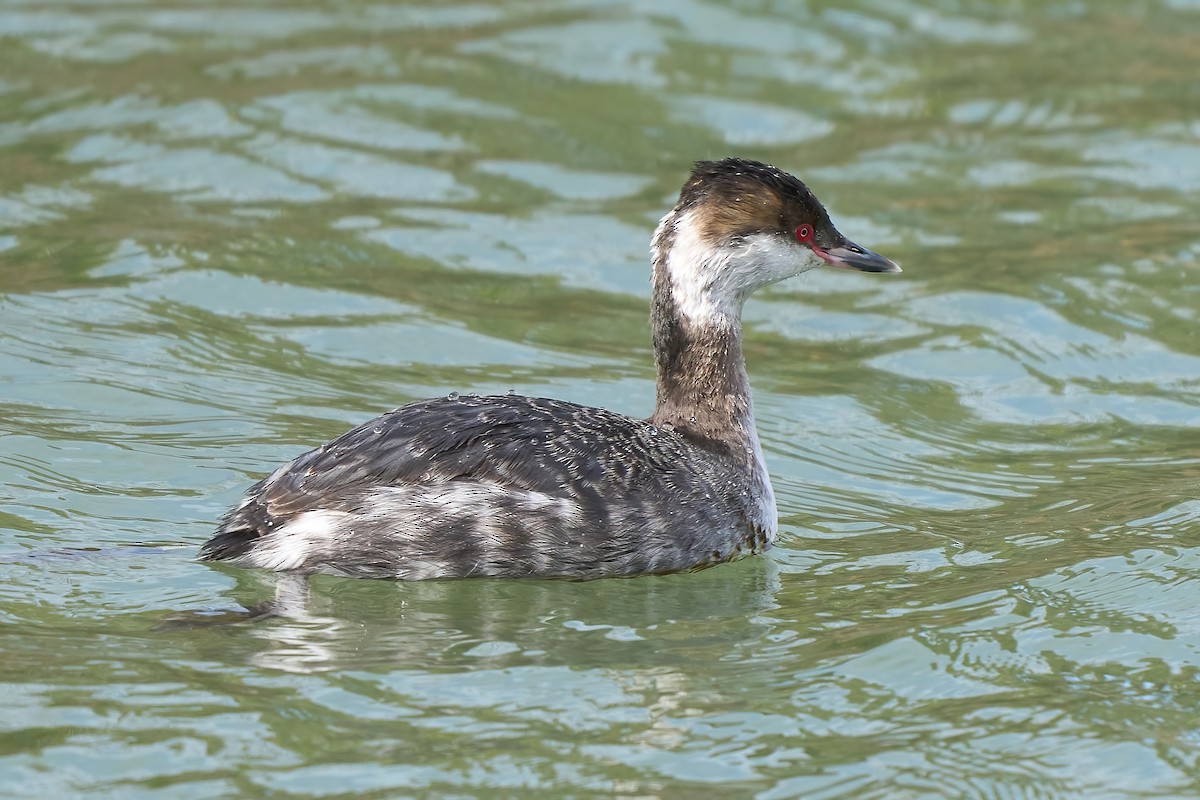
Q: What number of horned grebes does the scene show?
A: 1